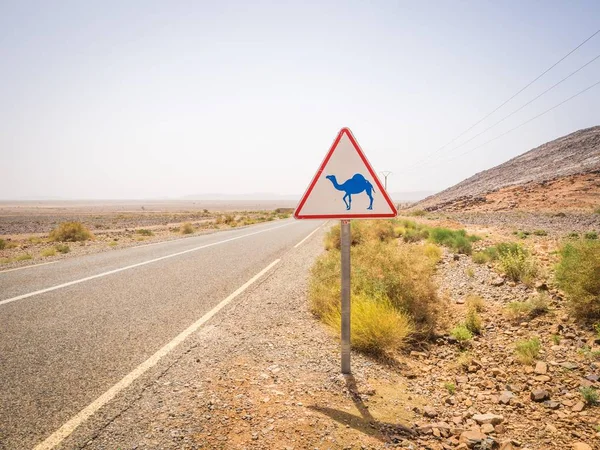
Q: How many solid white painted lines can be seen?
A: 1